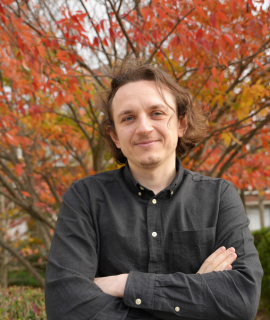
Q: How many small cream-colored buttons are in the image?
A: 7